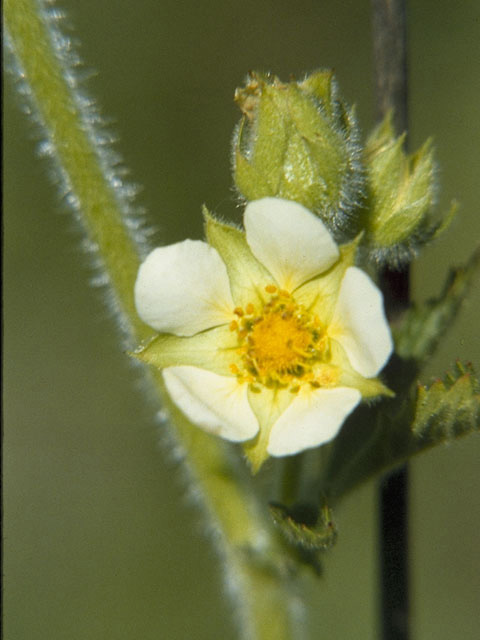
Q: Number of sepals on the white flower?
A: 5